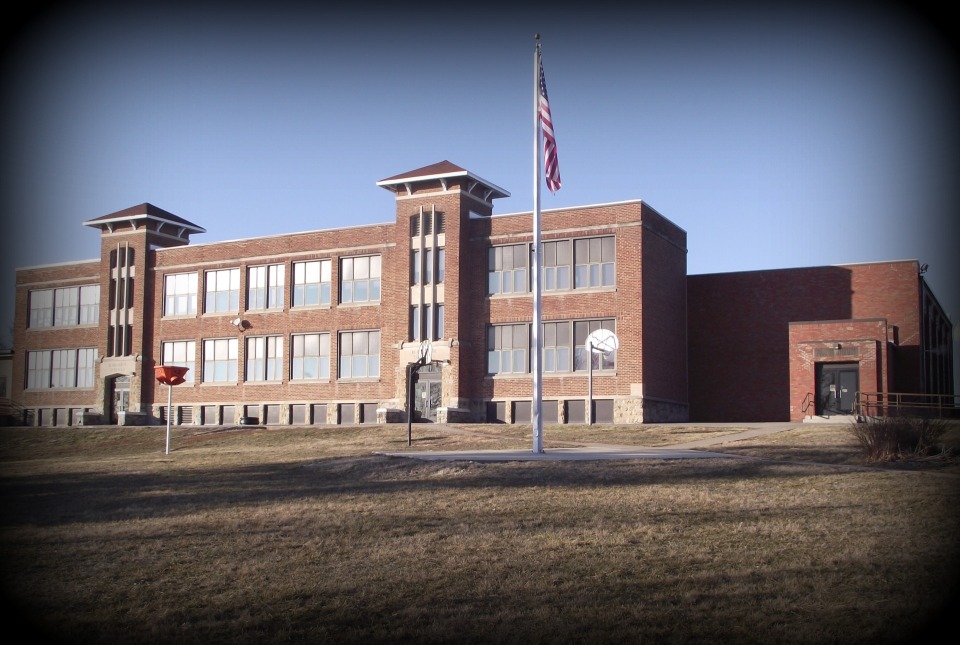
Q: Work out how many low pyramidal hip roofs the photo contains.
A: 2